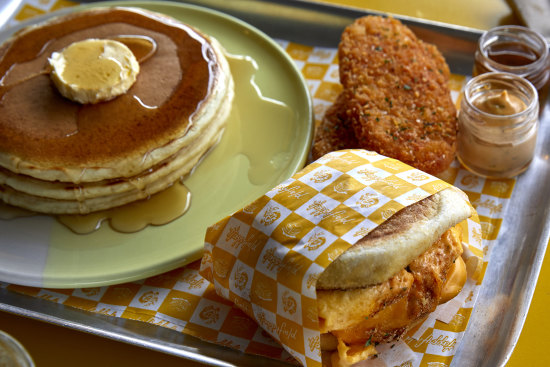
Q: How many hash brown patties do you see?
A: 2